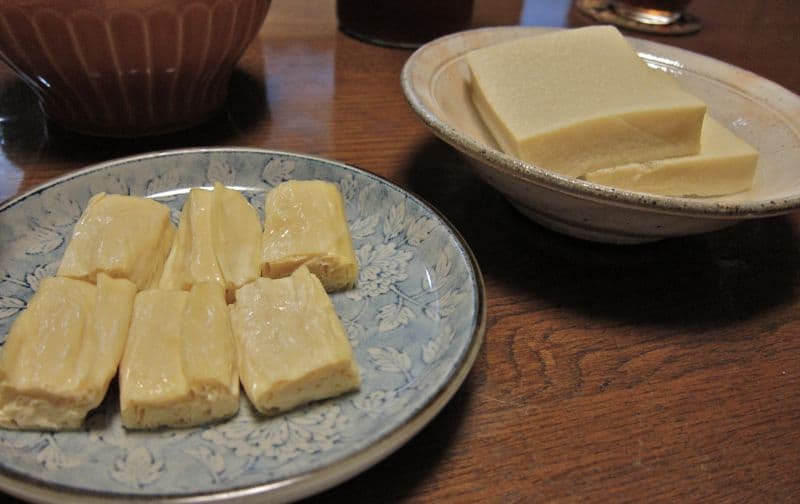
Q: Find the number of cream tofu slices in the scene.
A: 2